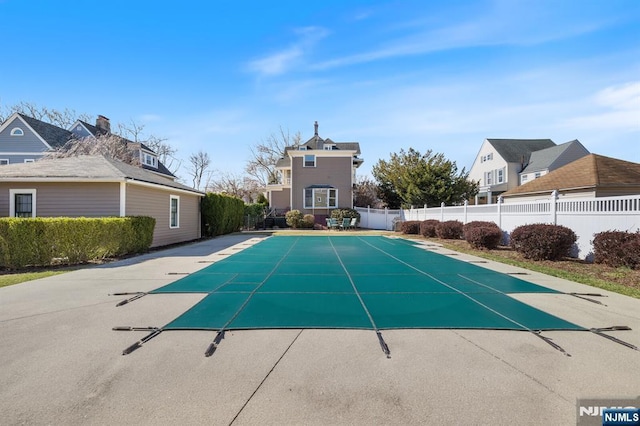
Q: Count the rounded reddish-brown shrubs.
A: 6